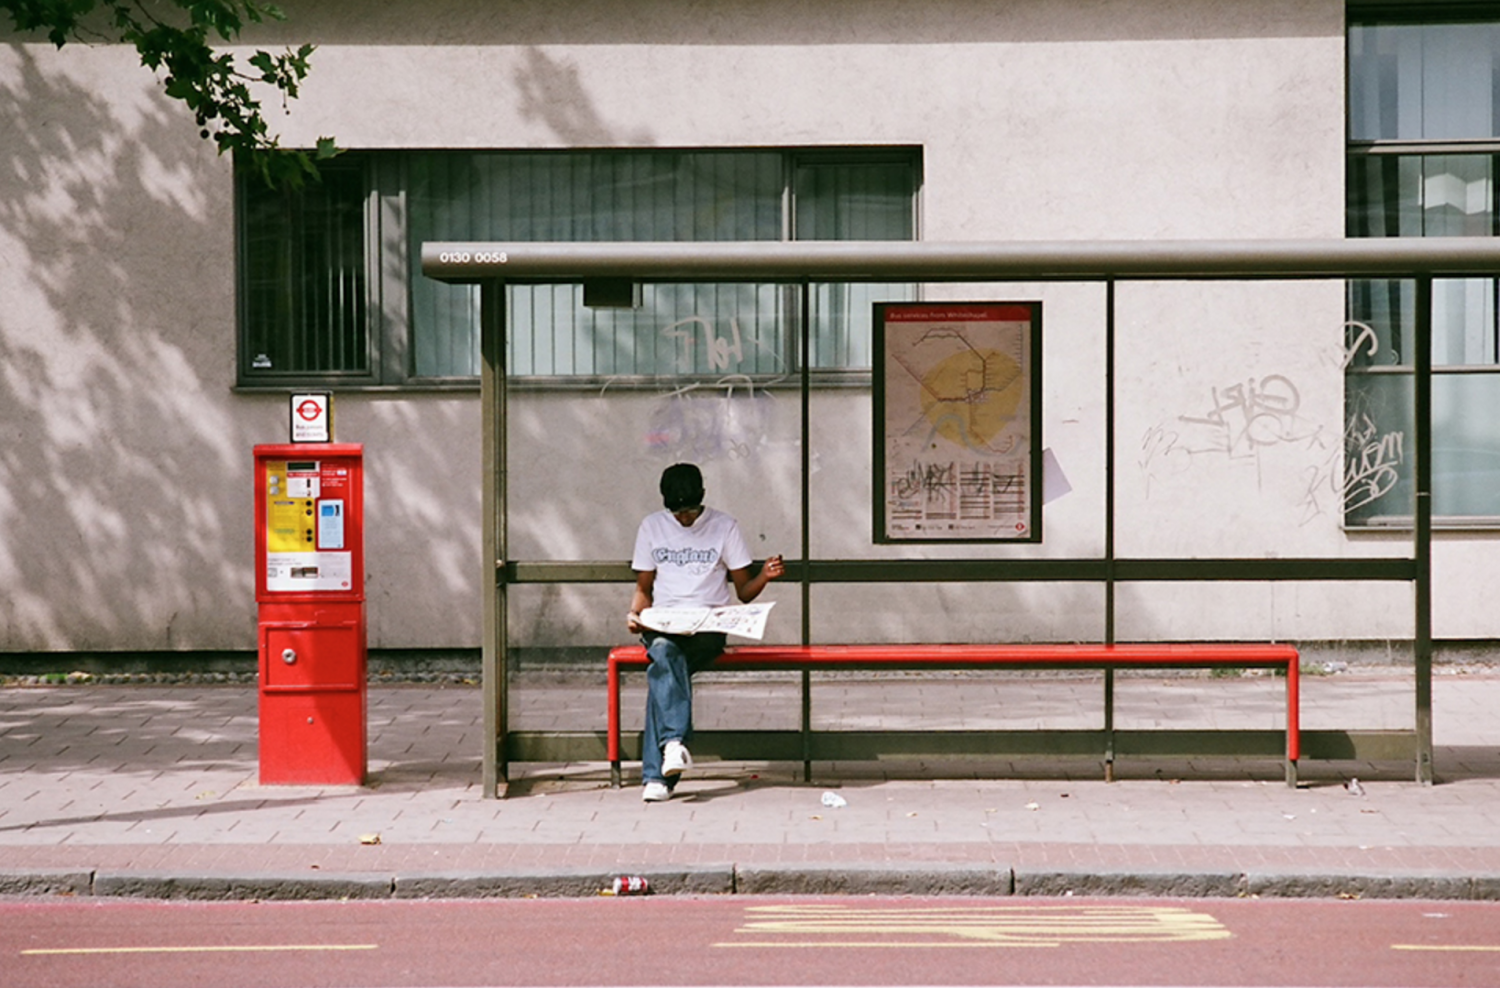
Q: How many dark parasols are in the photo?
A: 0